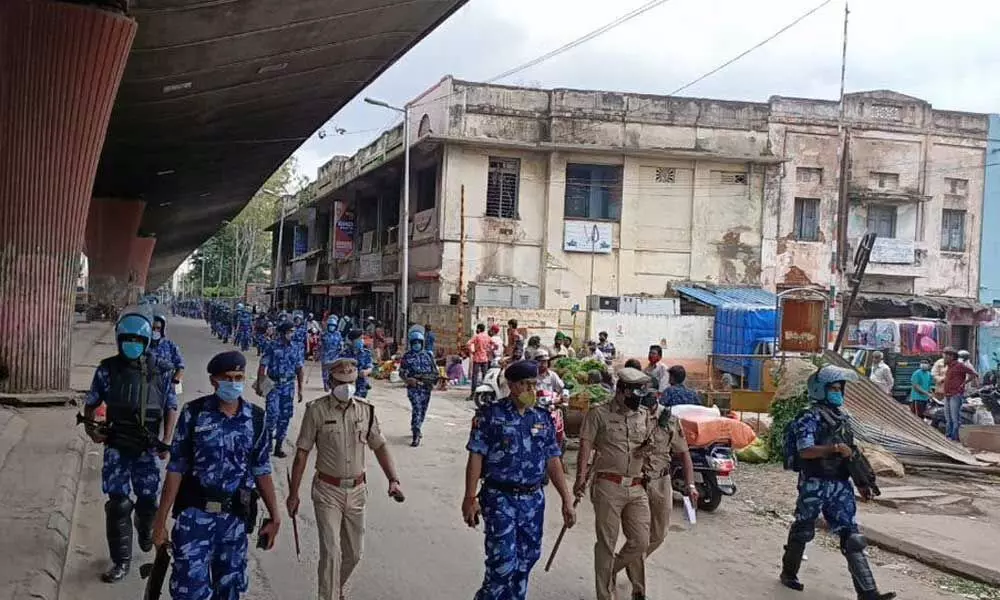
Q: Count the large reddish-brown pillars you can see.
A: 3